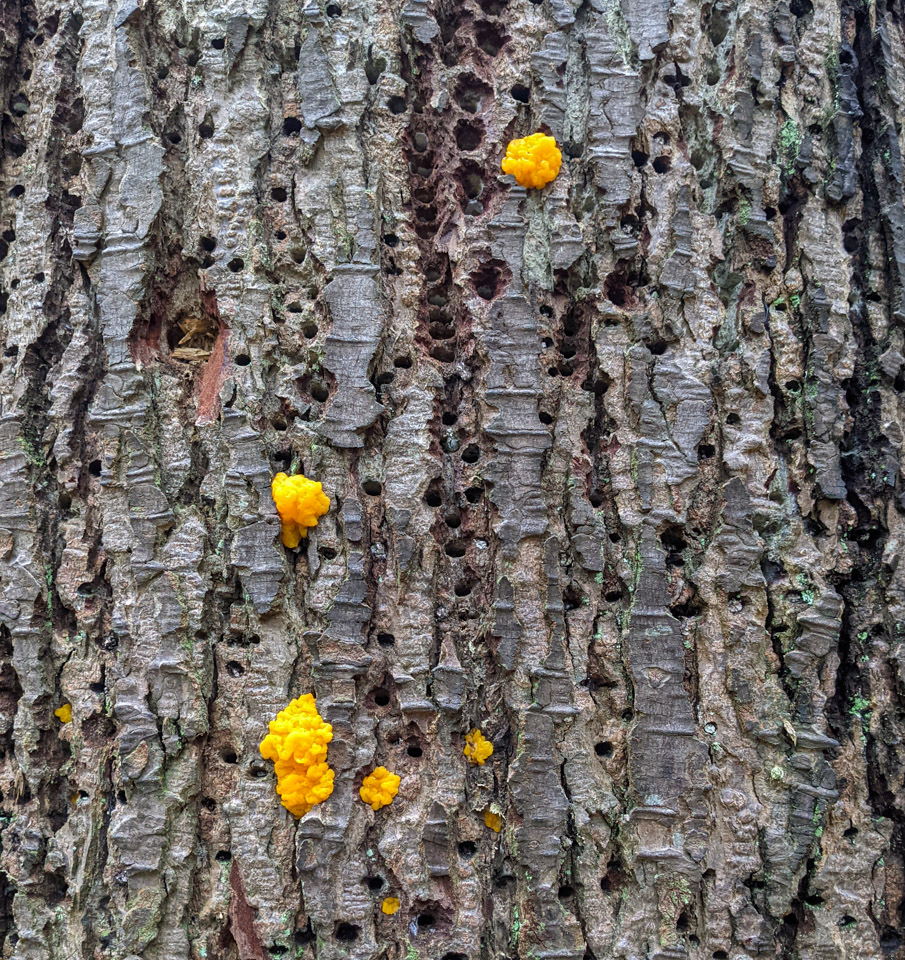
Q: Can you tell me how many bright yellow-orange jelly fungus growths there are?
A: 8